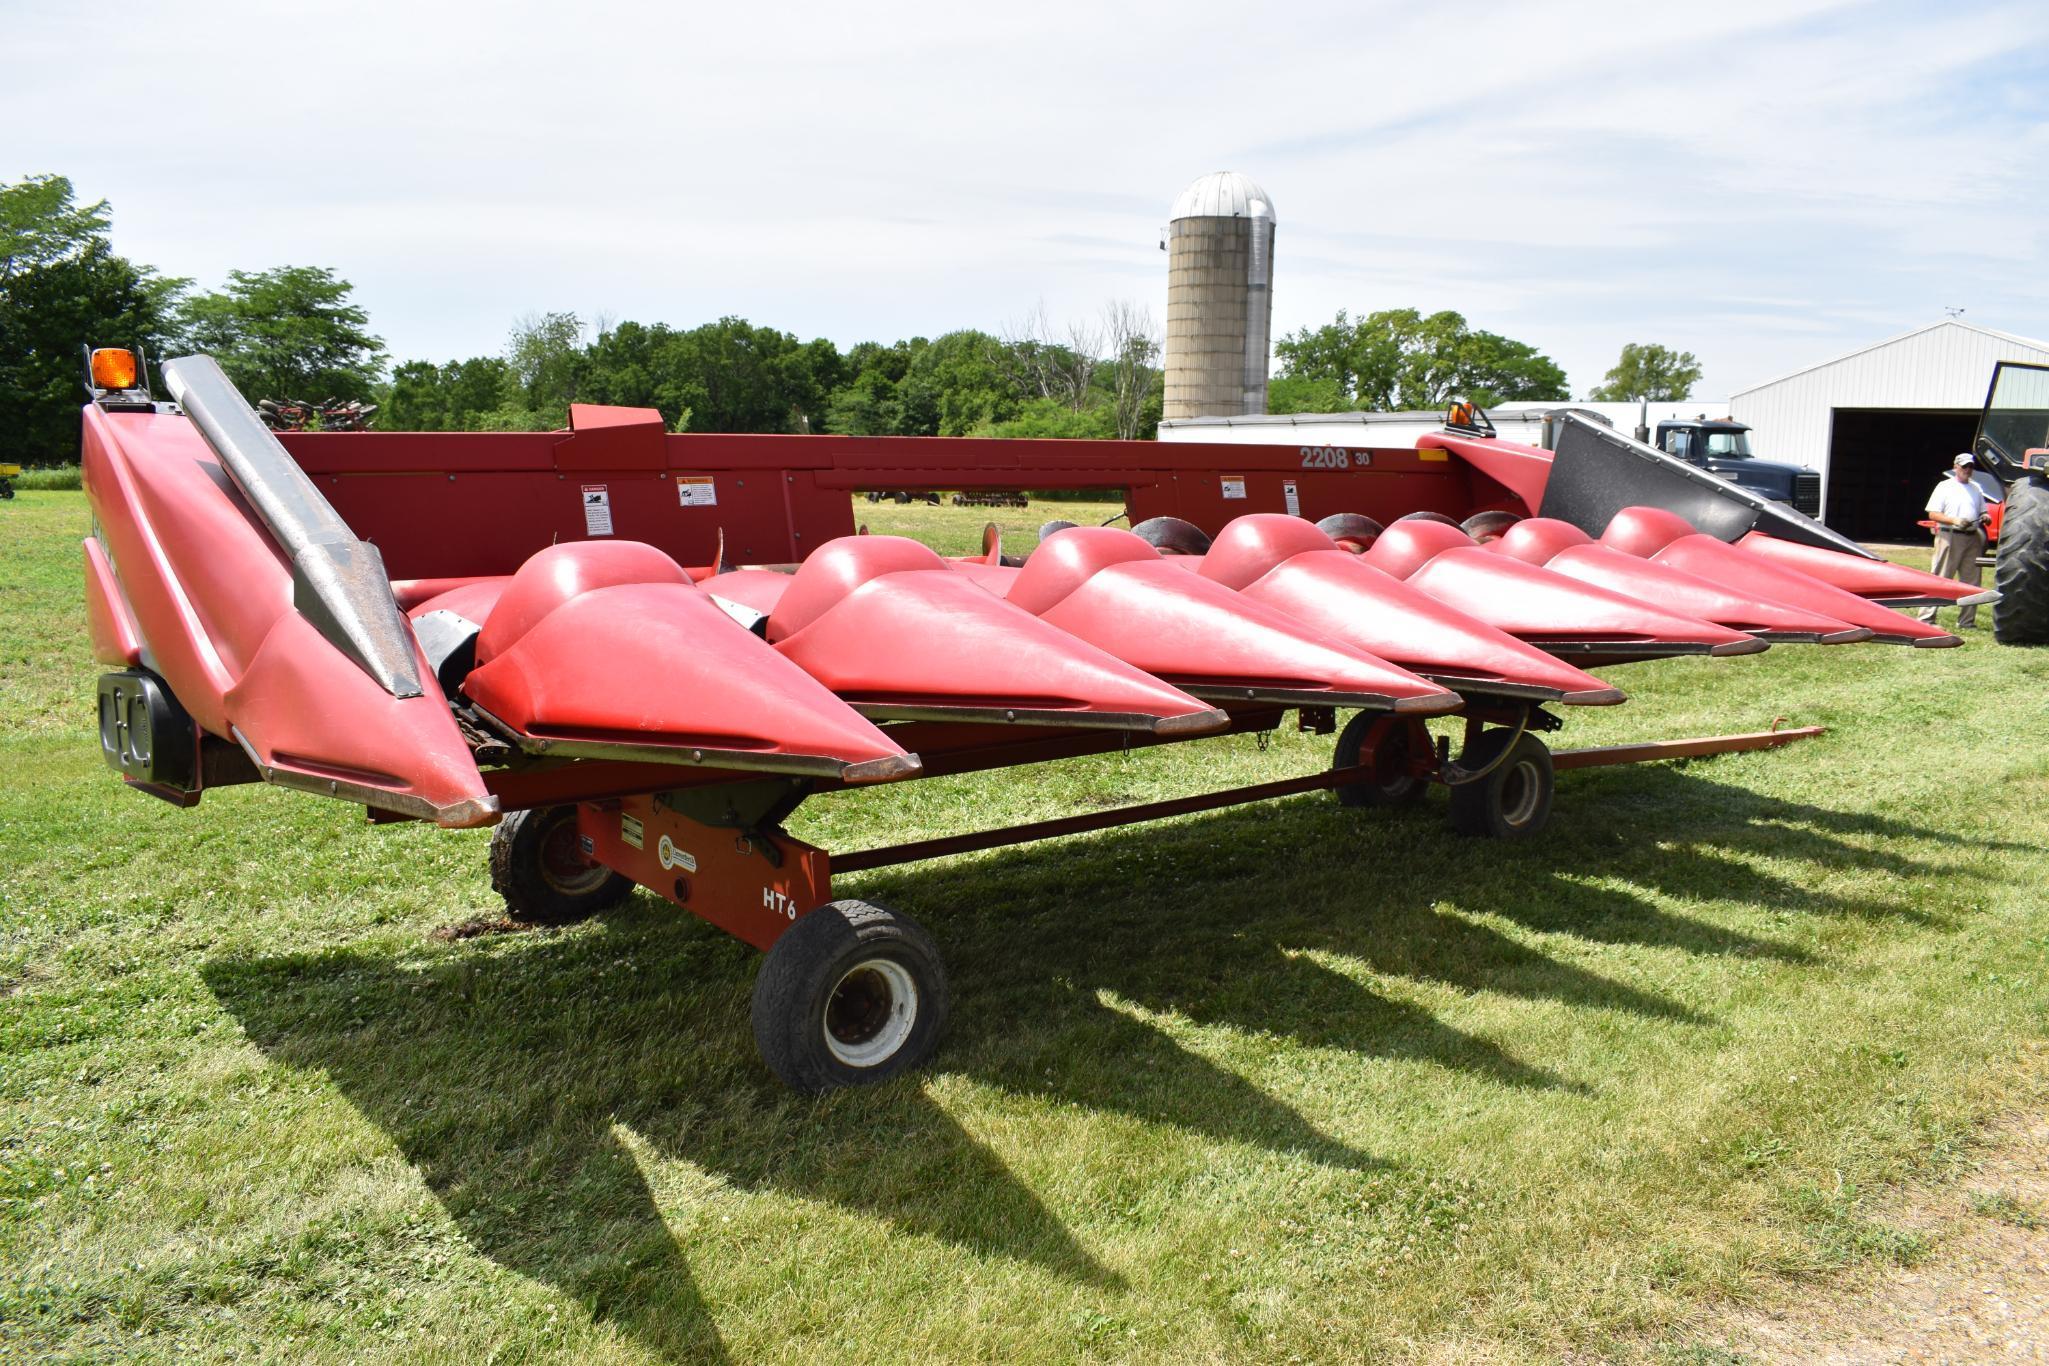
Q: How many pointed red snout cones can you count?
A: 9